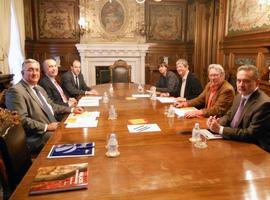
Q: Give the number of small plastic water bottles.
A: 8